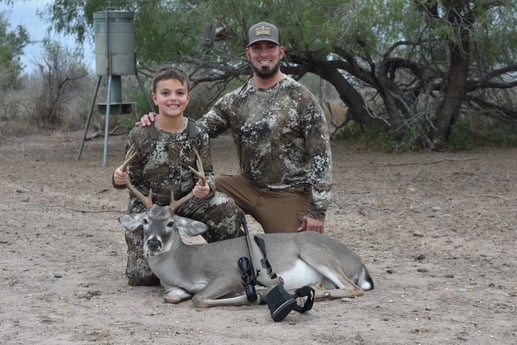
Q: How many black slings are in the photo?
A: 1